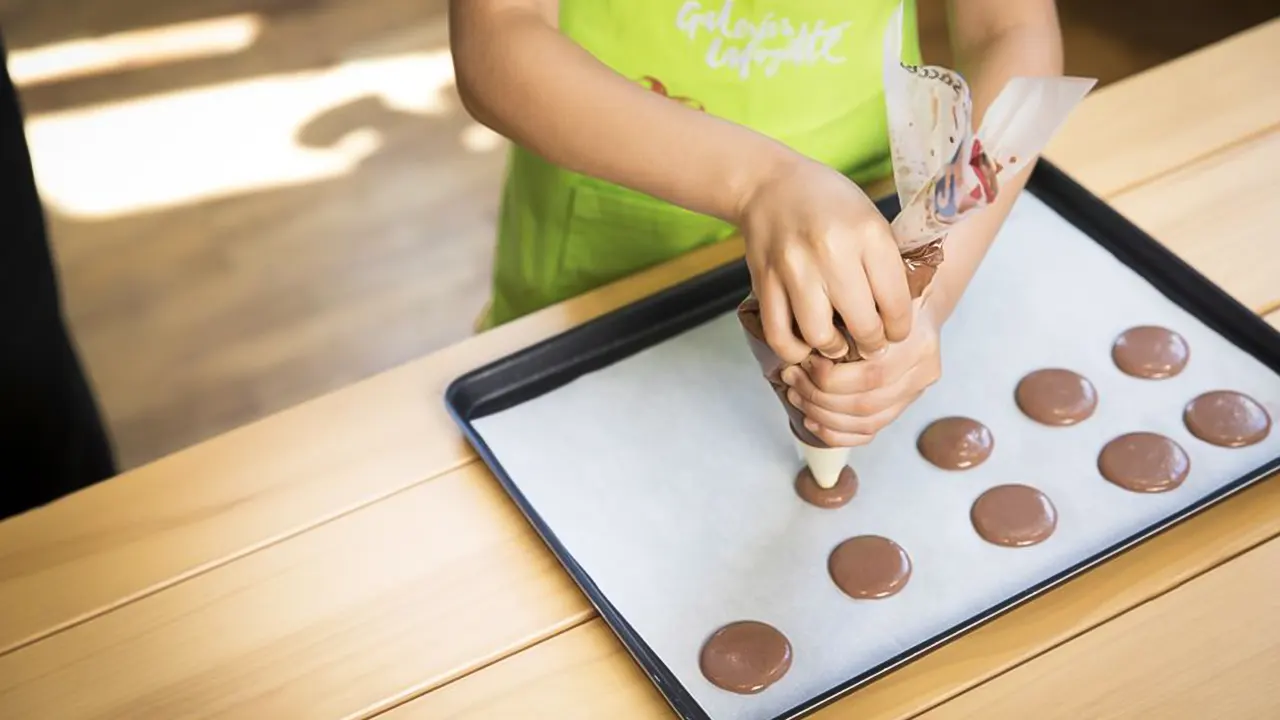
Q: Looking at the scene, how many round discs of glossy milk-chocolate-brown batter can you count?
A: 9